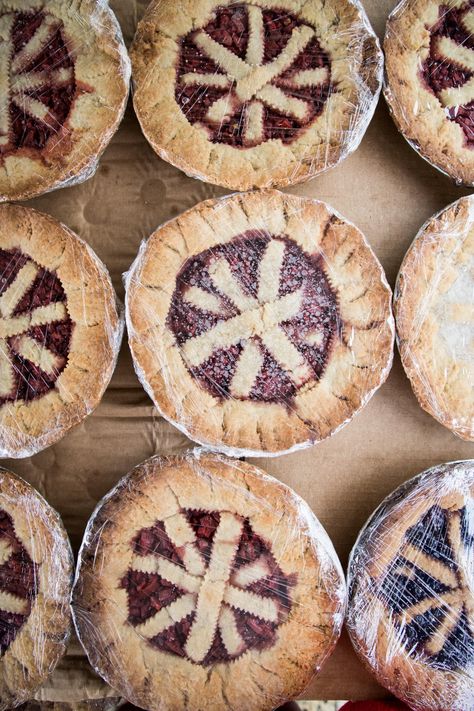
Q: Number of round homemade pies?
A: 9